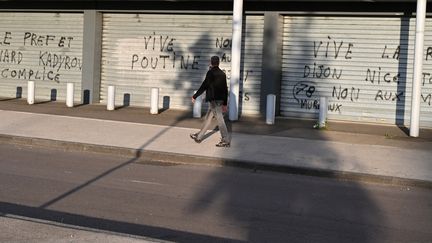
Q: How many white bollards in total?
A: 7